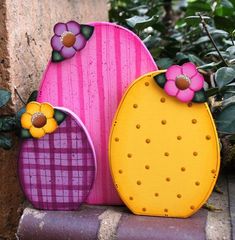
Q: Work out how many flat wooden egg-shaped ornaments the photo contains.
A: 3